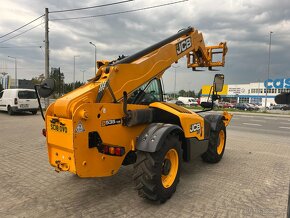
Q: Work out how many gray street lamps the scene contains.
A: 6